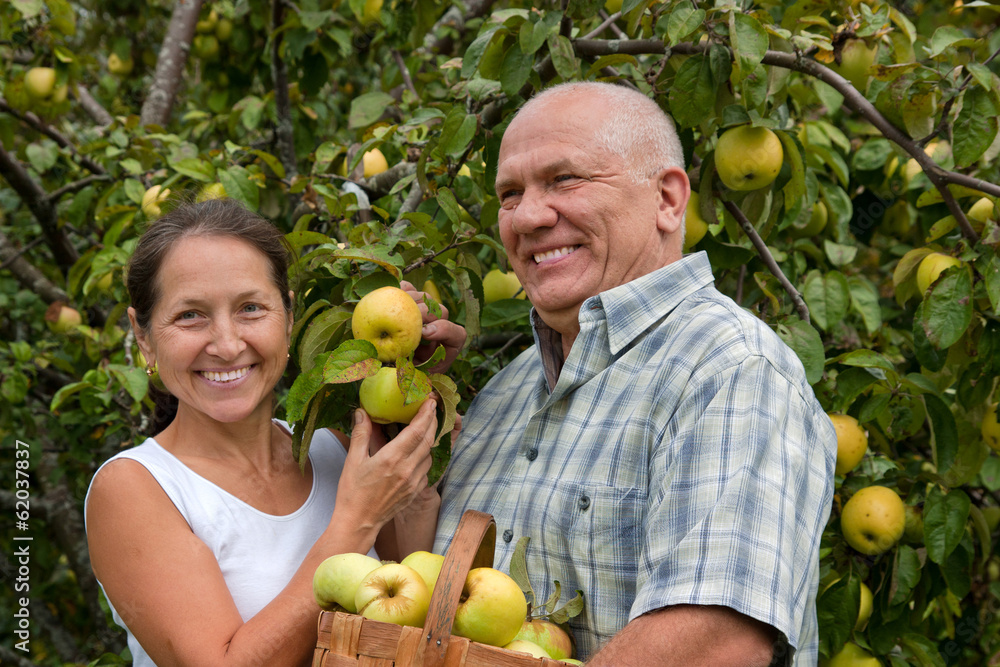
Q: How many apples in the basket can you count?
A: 7